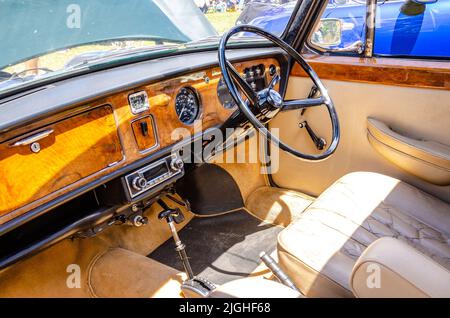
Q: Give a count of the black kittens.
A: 0